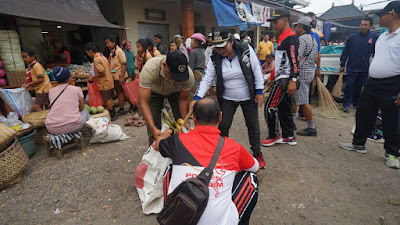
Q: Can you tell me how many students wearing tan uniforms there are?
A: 5